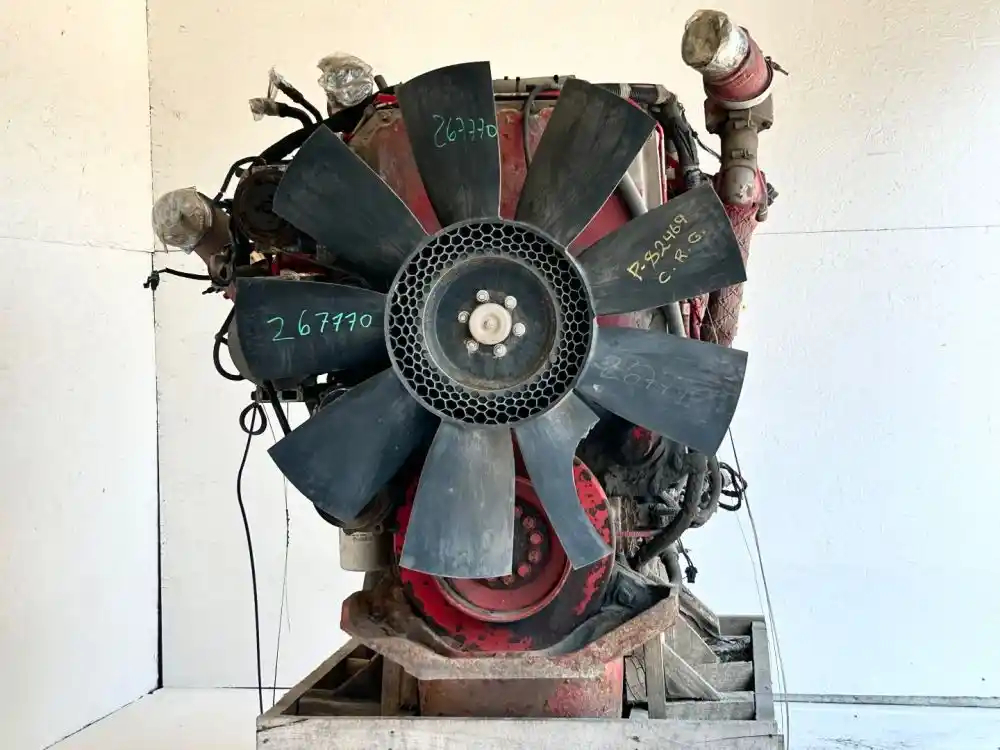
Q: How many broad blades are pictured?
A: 9